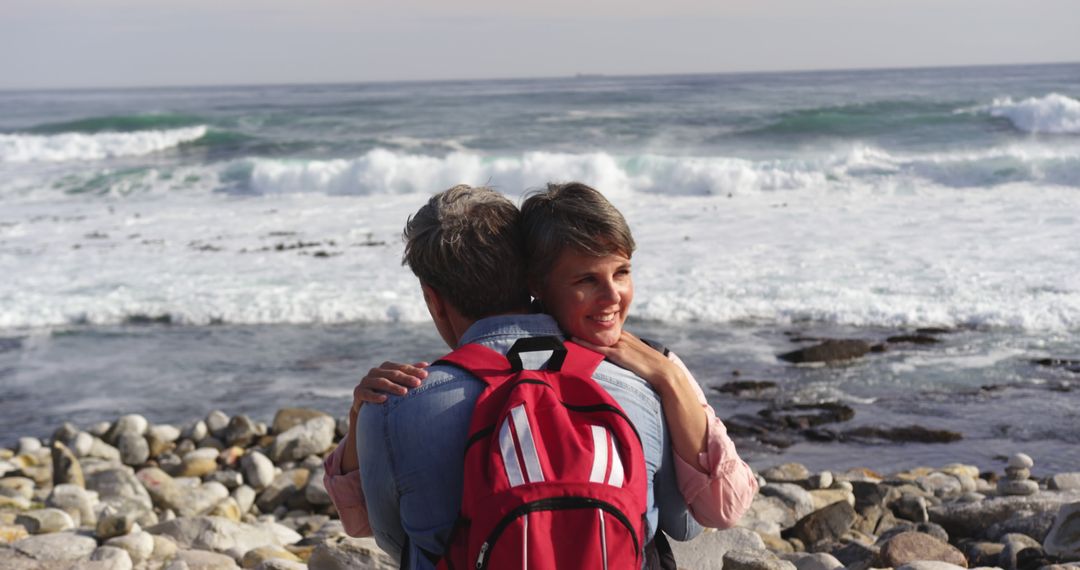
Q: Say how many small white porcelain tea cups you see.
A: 0